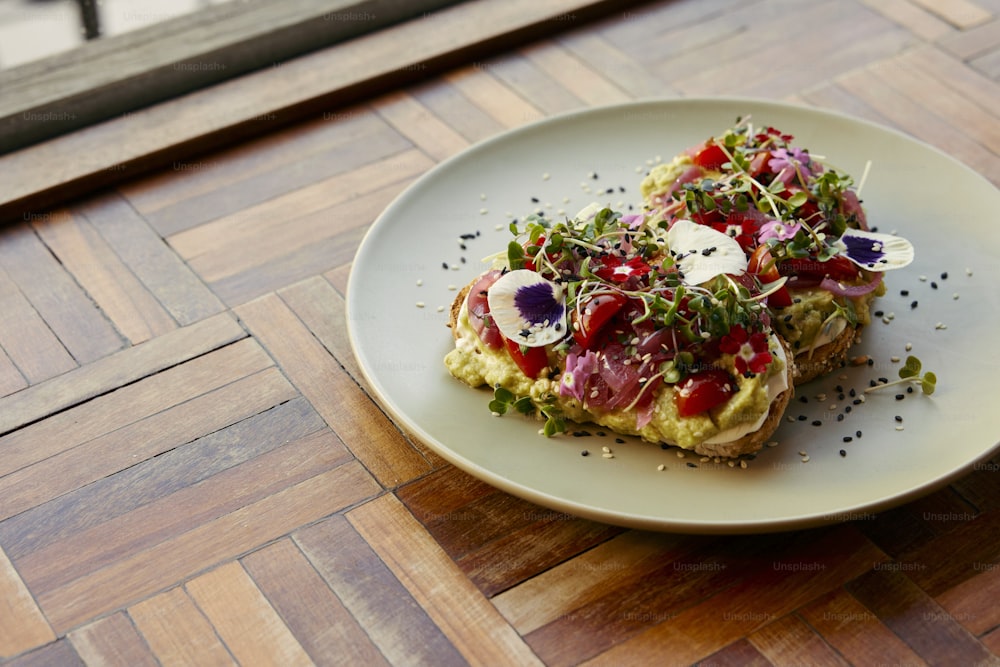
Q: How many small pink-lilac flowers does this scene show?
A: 4